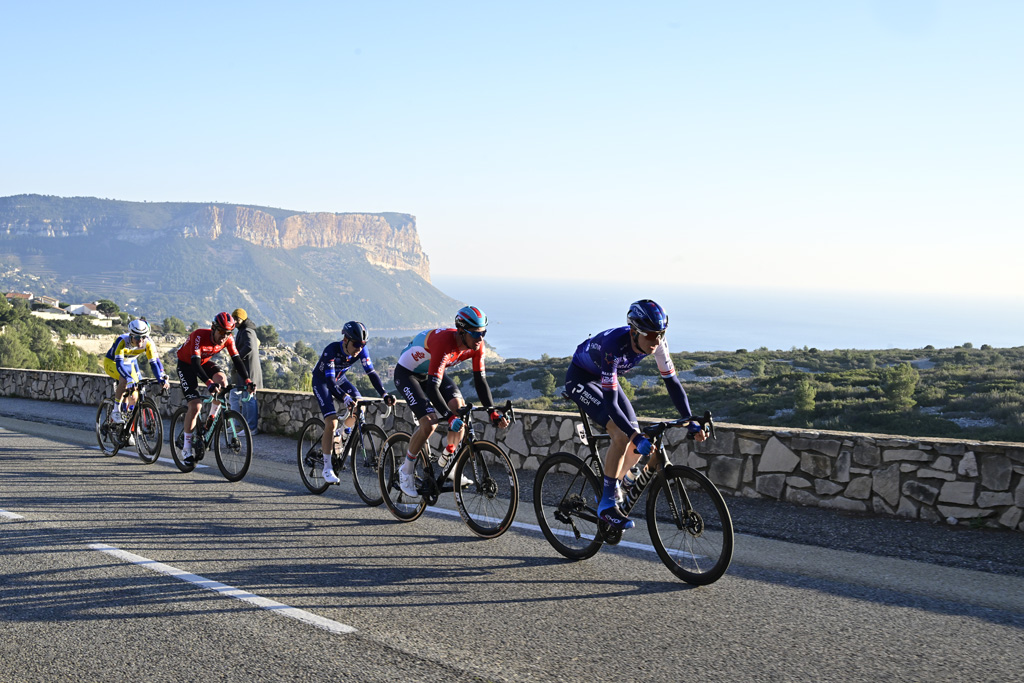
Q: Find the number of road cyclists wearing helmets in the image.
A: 5